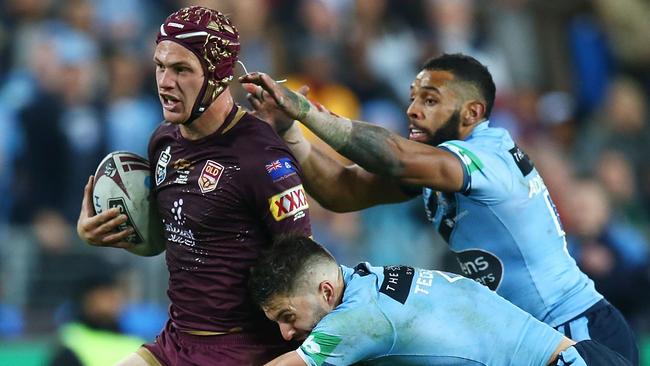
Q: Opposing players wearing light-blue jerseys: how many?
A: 2